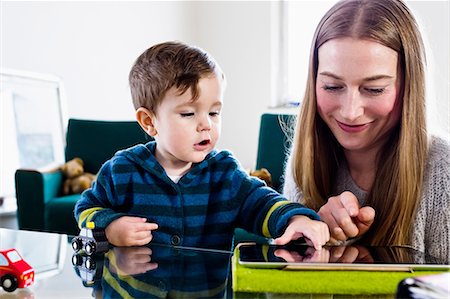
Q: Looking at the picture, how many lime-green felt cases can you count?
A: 1